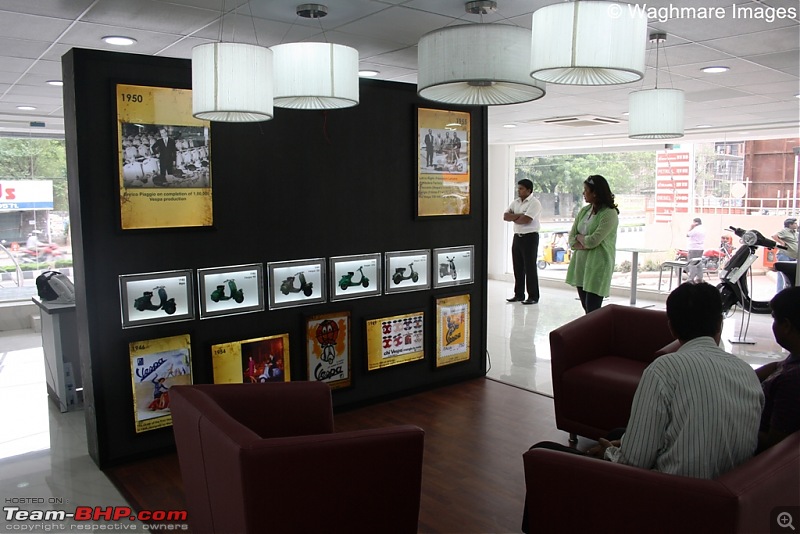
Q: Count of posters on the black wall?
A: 13